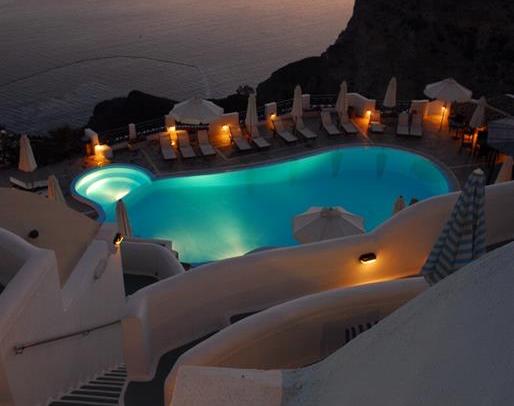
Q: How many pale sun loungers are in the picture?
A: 12